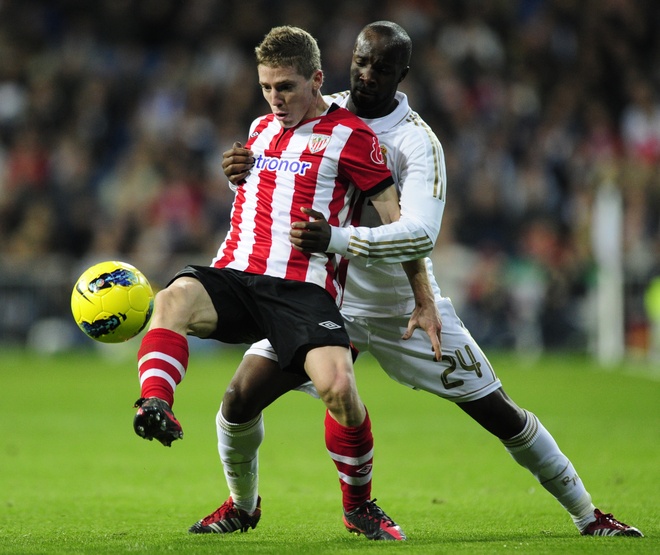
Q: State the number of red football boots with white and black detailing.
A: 2